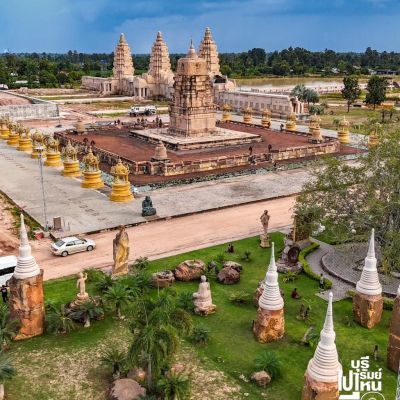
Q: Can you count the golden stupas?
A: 15